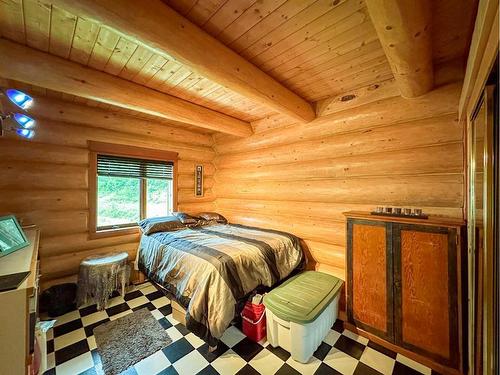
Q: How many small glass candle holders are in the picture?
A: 5